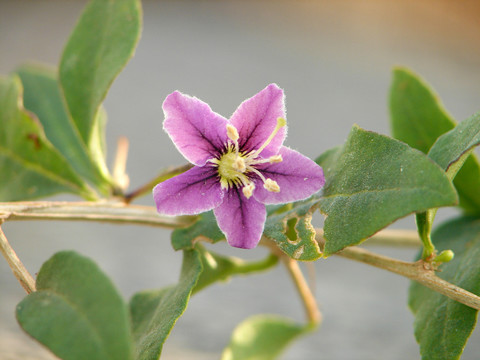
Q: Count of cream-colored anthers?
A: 5